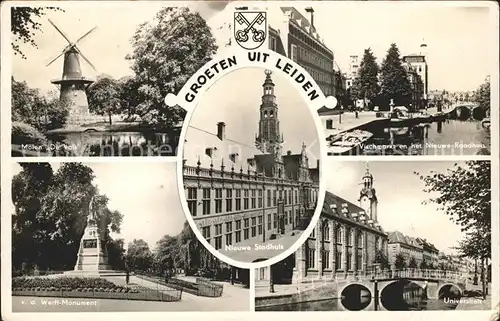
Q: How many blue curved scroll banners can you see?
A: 0